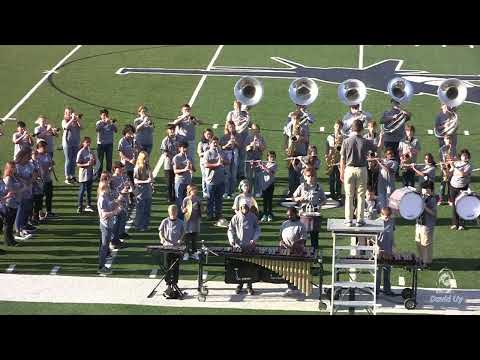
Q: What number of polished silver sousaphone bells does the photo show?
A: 5